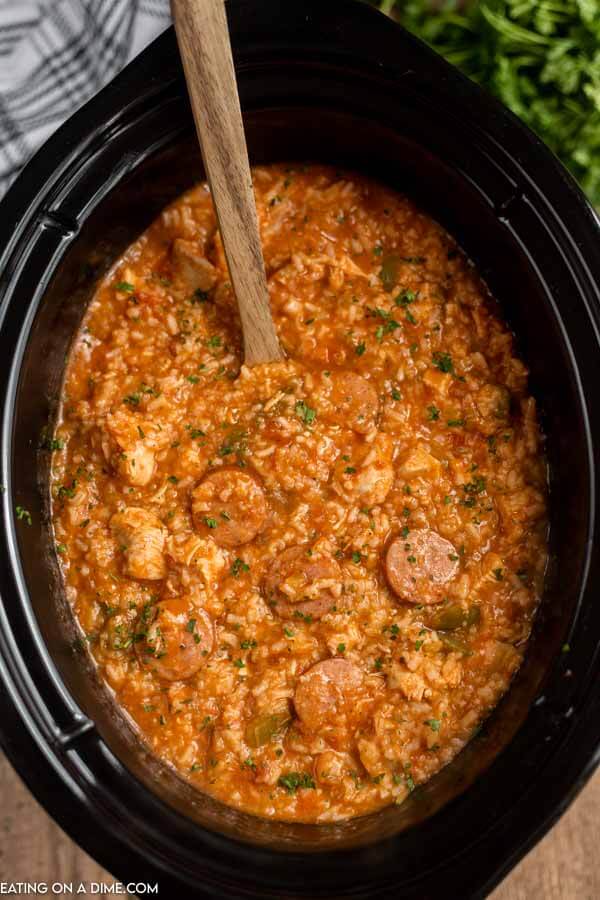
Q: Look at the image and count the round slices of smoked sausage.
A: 6